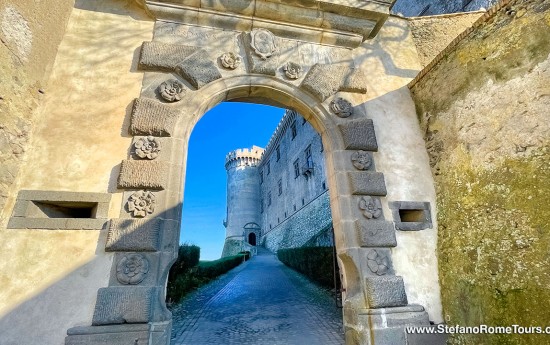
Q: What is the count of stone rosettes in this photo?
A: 10